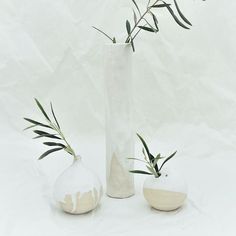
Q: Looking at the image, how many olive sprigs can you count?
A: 3